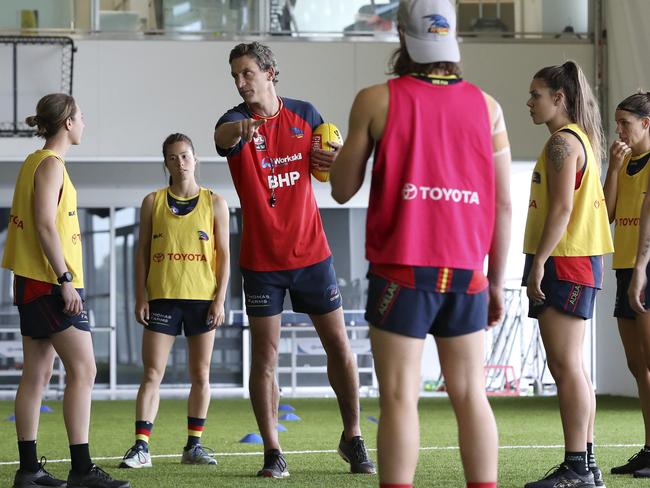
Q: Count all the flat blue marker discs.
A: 7